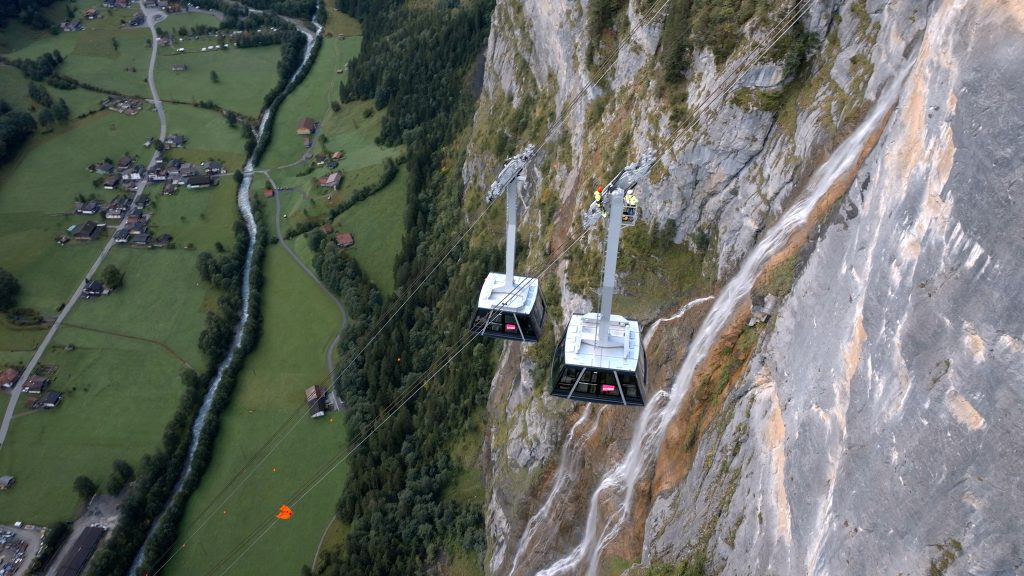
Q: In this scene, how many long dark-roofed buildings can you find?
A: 1